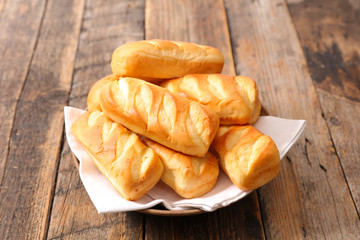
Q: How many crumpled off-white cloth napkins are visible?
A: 1